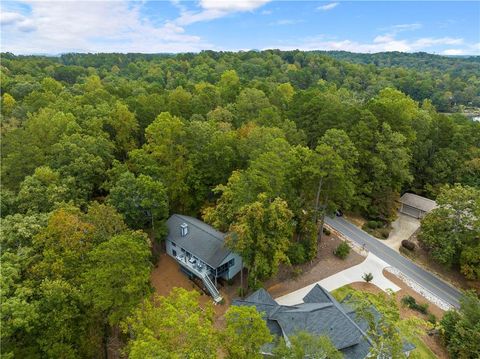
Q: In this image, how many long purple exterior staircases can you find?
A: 0